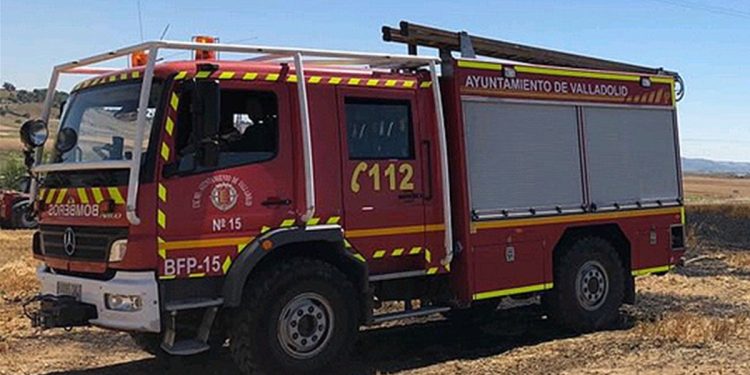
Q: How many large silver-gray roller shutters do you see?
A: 2